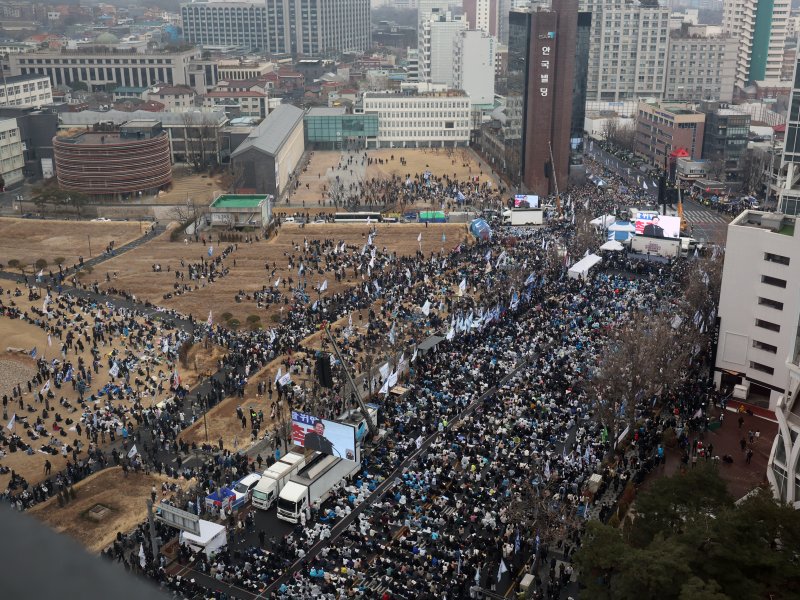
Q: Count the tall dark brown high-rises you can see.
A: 1